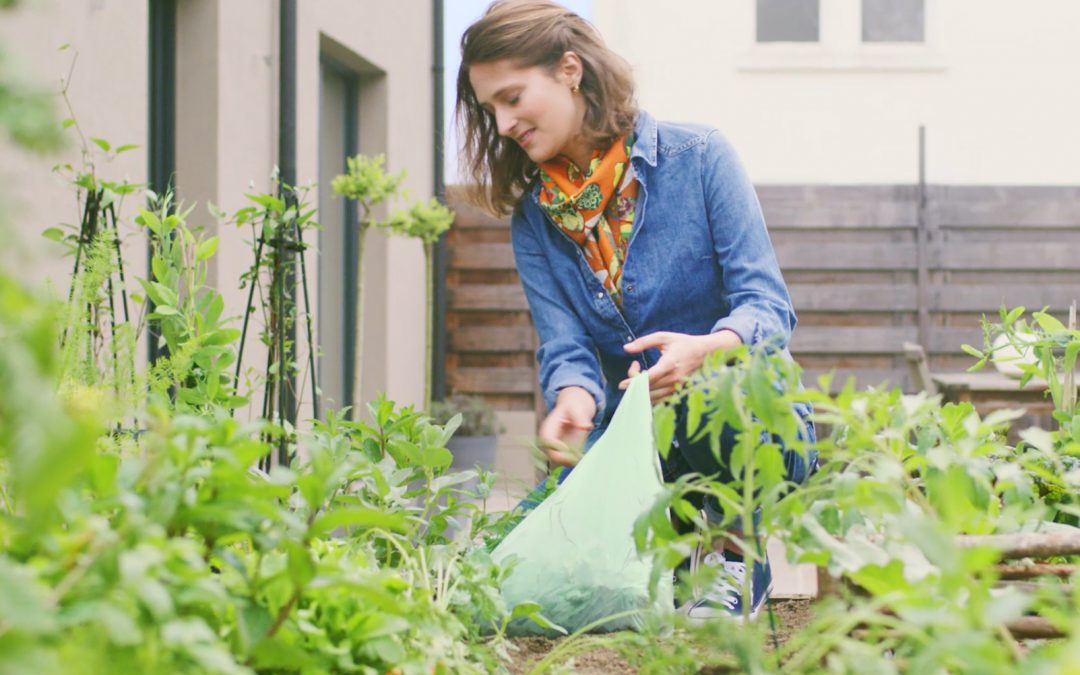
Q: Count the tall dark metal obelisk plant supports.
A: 2